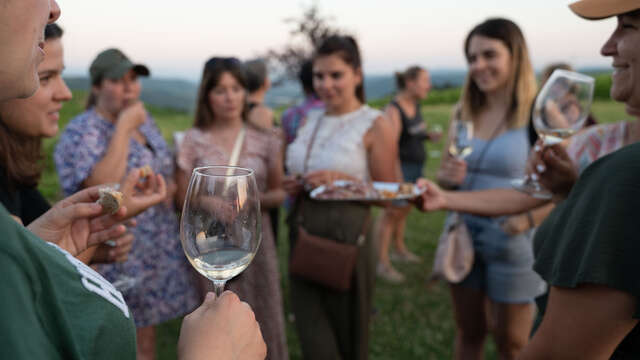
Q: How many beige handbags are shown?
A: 1